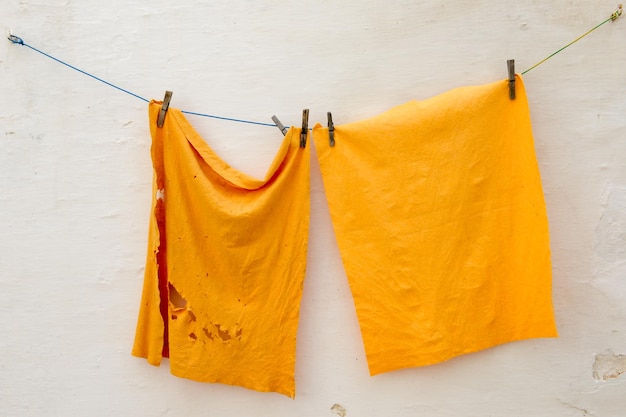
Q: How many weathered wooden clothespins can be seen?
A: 5